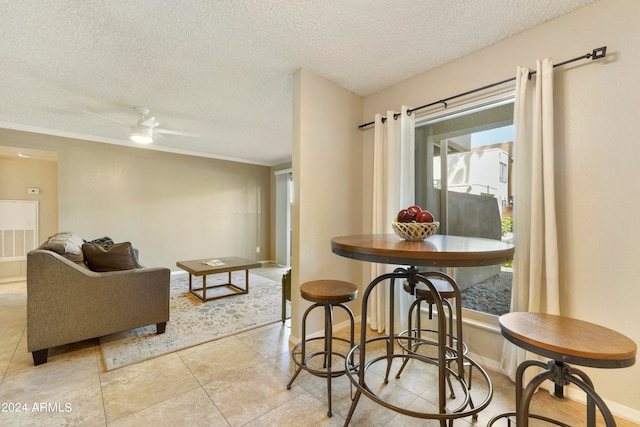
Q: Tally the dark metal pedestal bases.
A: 4